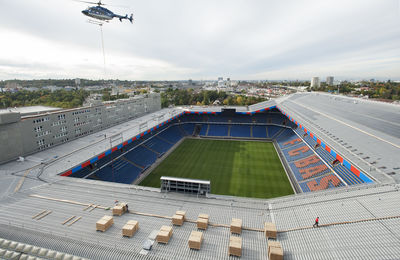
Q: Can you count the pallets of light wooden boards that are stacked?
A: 11